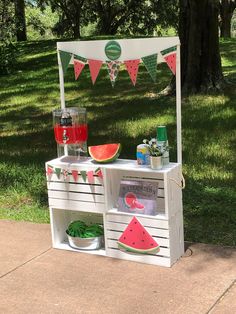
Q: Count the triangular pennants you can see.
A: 14